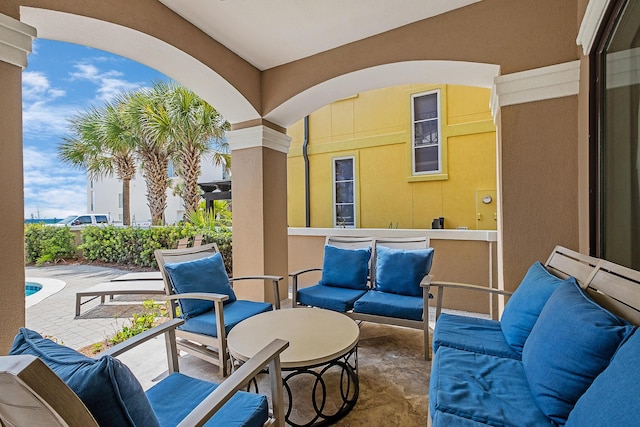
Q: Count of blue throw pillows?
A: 7